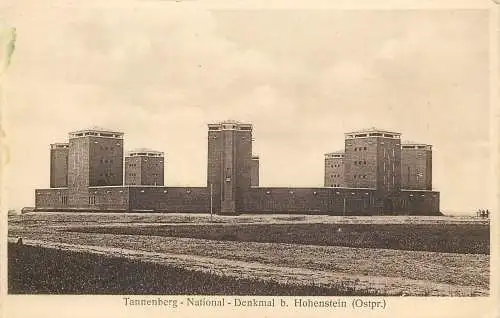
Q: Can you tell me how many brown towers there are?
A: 8